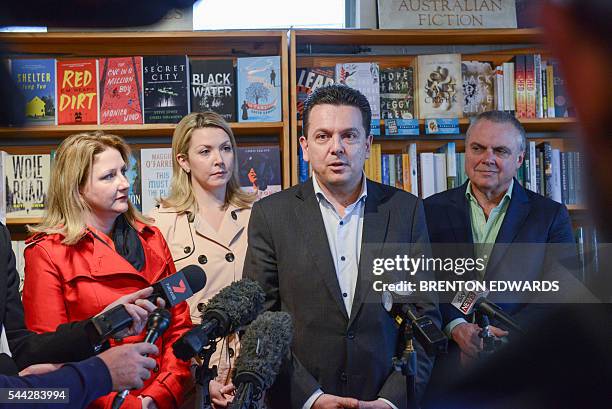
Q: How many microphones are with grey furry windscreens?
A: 2